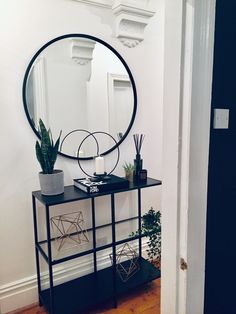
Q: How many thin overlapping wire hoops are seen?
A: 2